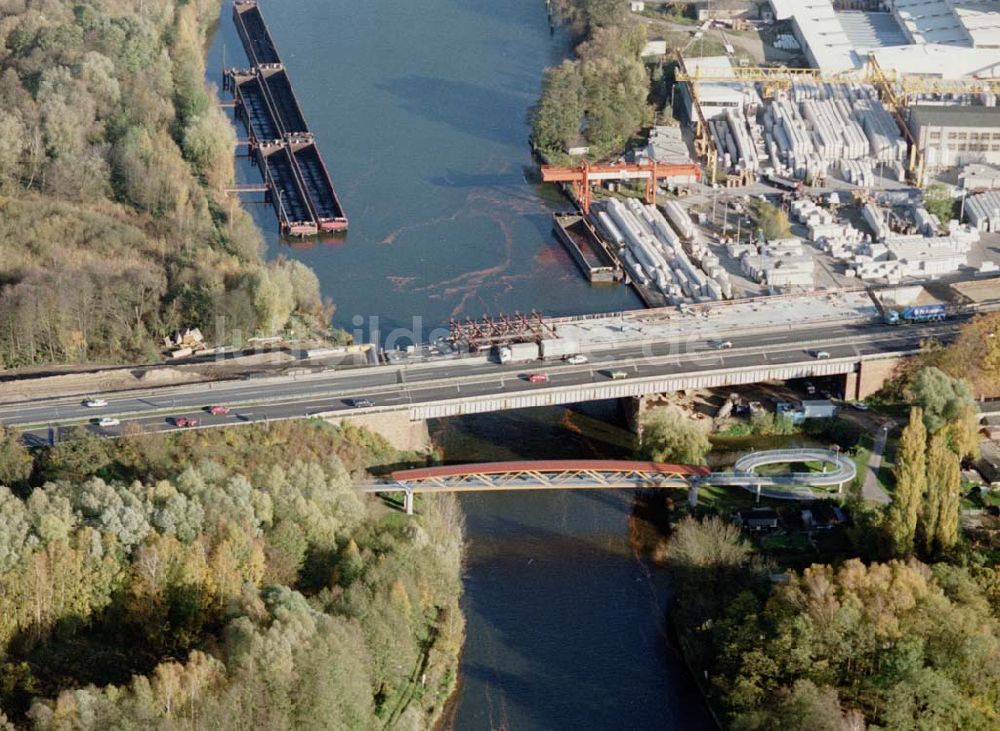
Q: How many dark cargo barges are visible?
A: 6